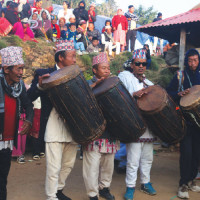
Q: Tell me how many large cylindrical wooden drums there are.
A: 4